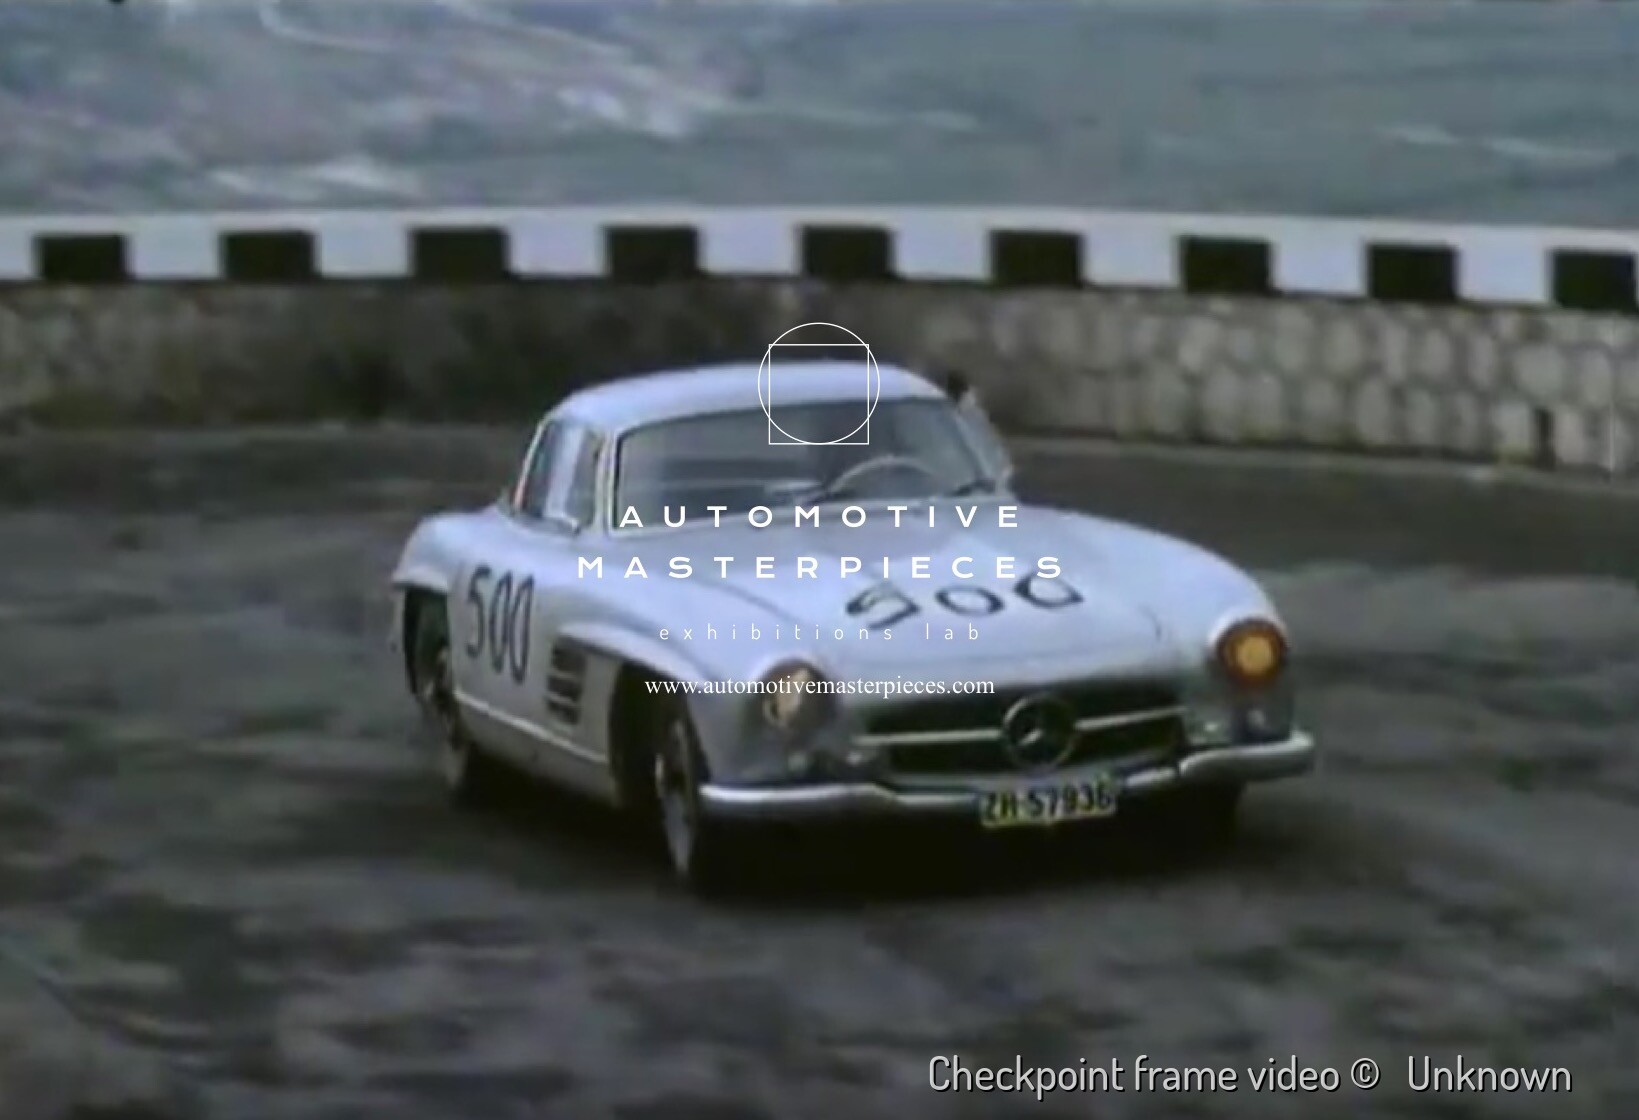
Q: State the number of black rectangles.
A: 9